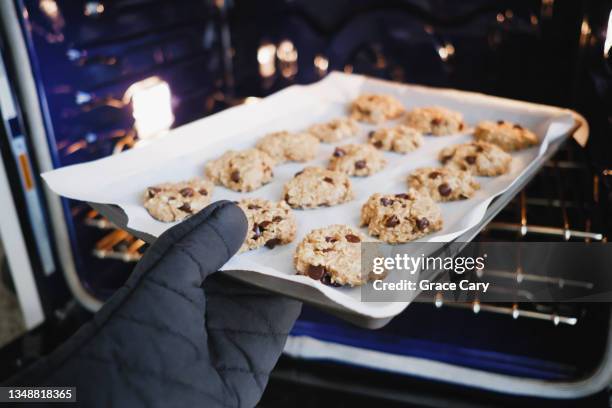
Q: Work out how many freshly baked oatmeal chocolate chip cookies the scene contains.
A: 15